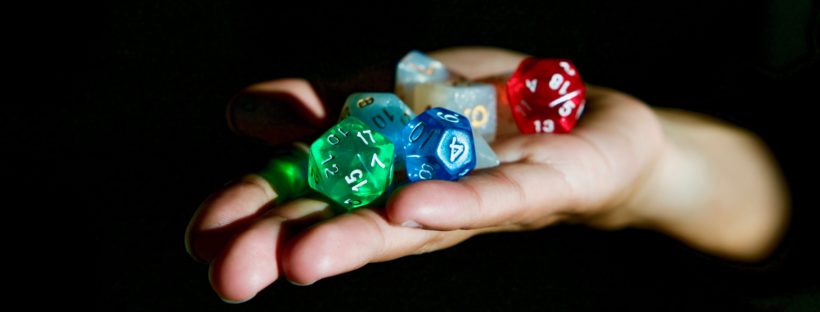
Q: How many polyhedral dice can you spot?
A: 7